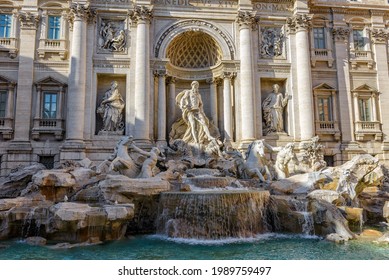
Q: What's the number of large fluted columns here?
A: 4